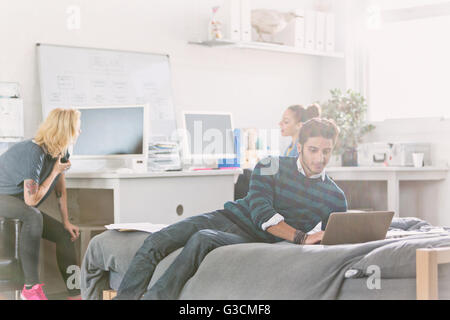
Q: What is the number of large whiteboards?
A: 1